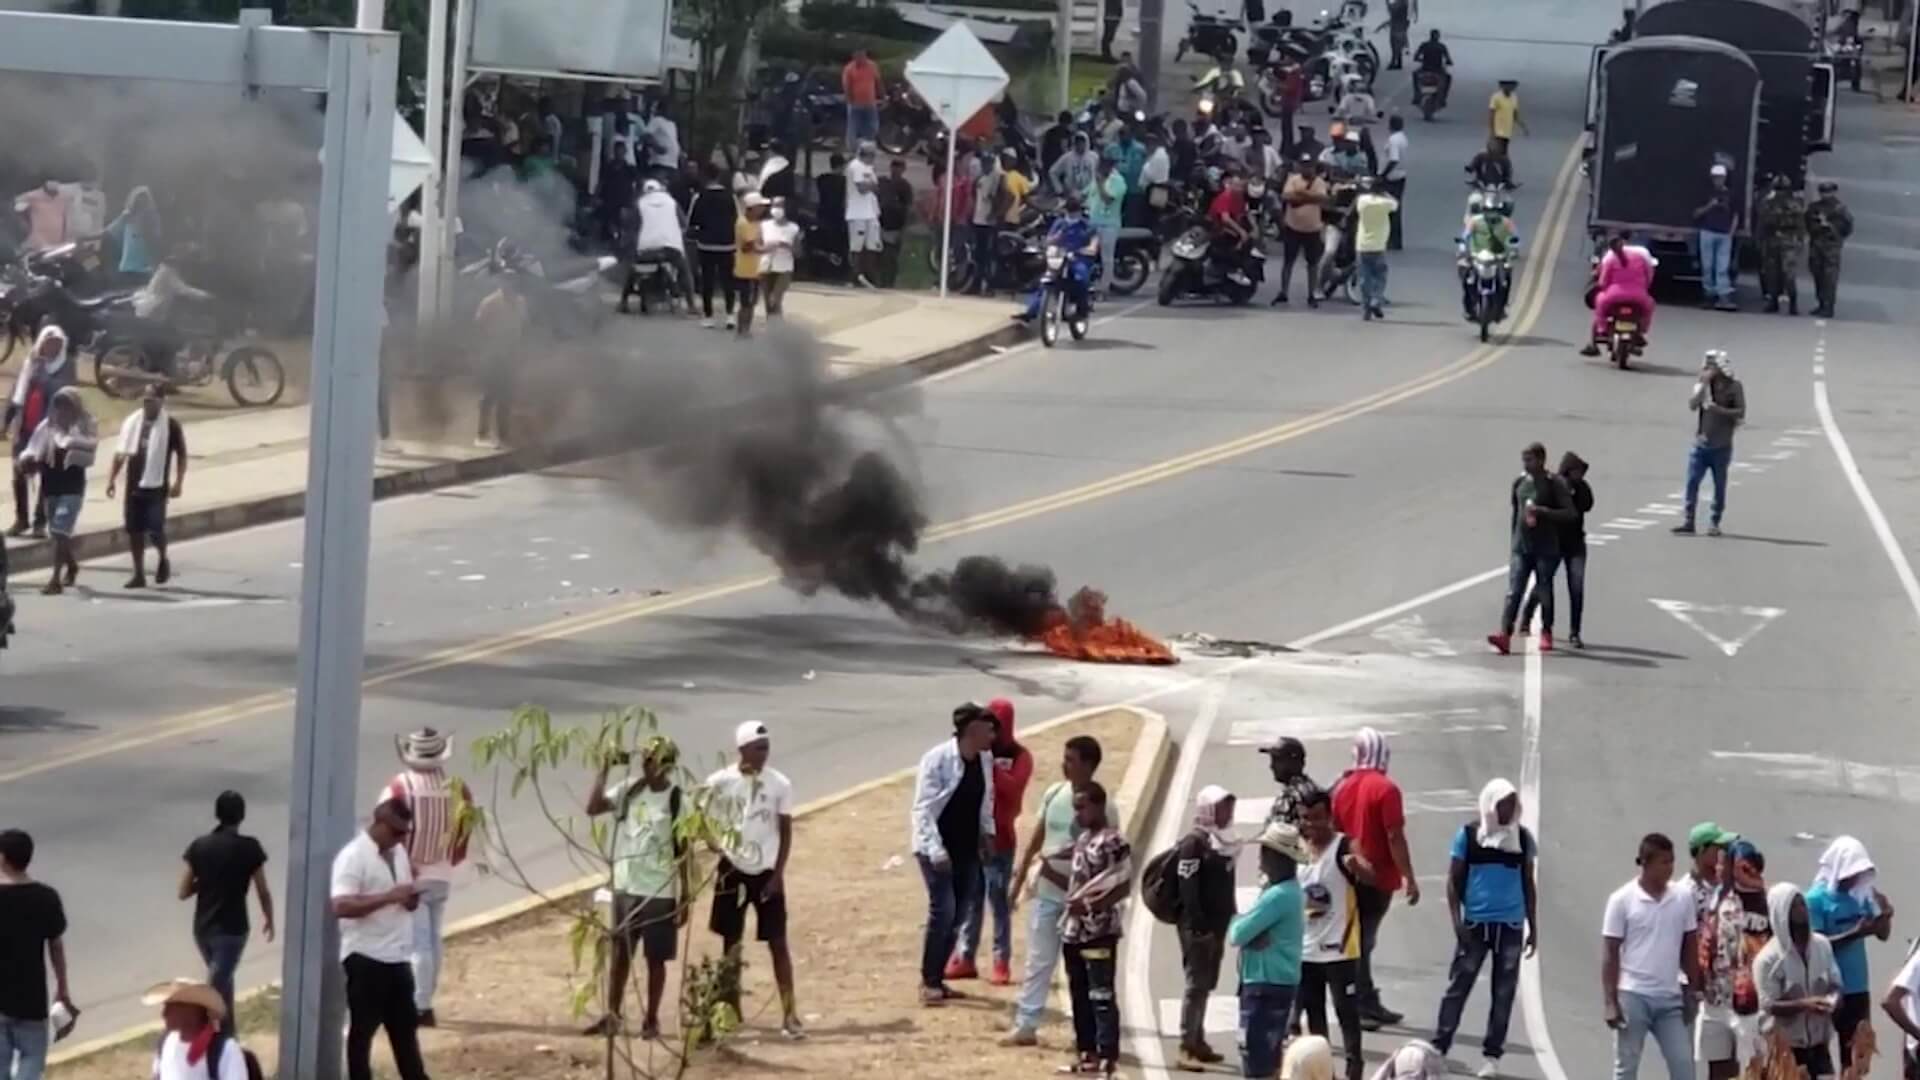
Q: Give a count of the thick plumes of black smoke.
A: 1